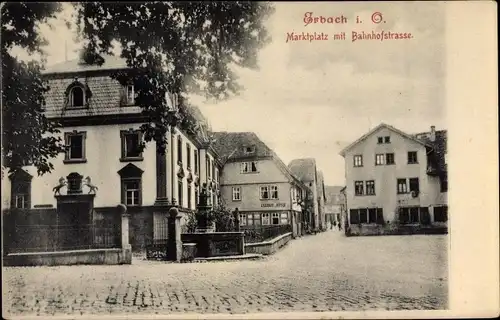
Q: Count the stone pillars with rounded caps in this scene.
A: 2